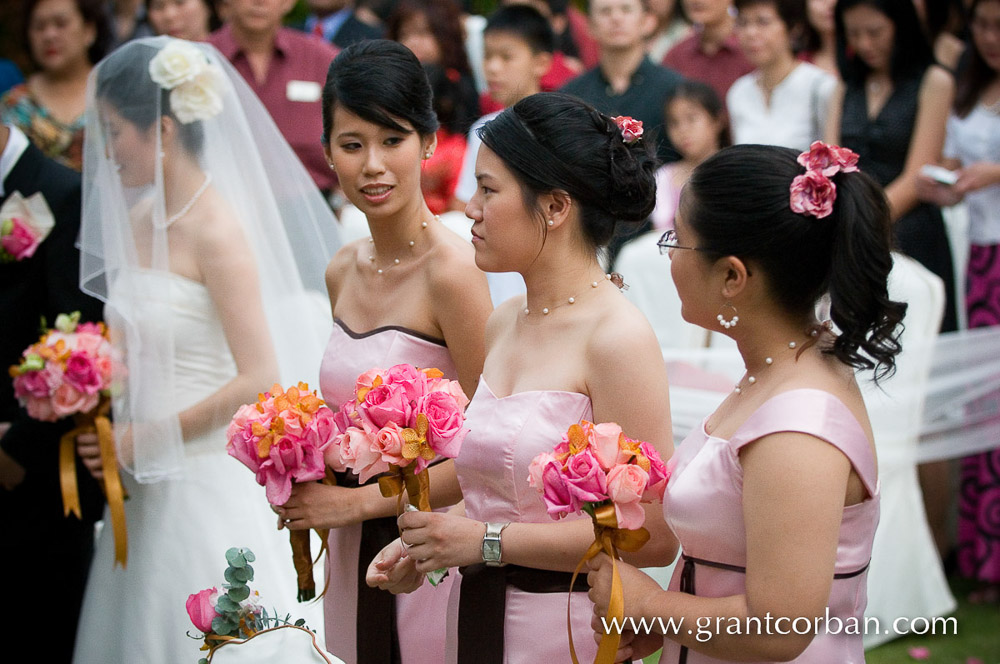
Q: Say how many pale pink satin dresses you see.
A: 3